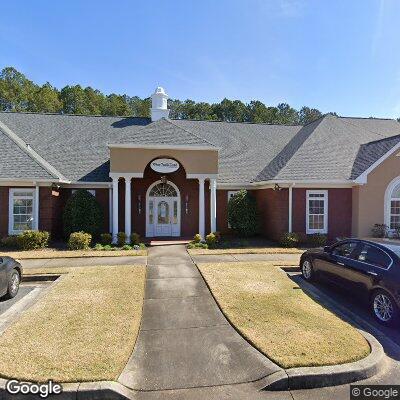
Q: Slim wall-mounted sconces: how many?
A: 2